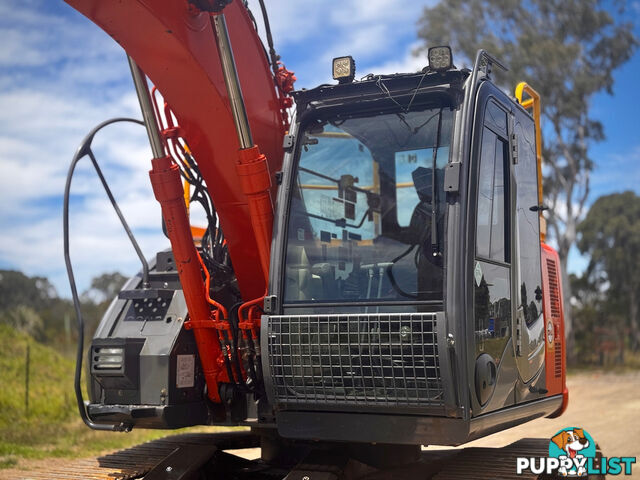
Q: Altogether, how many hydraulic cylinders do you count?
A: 2